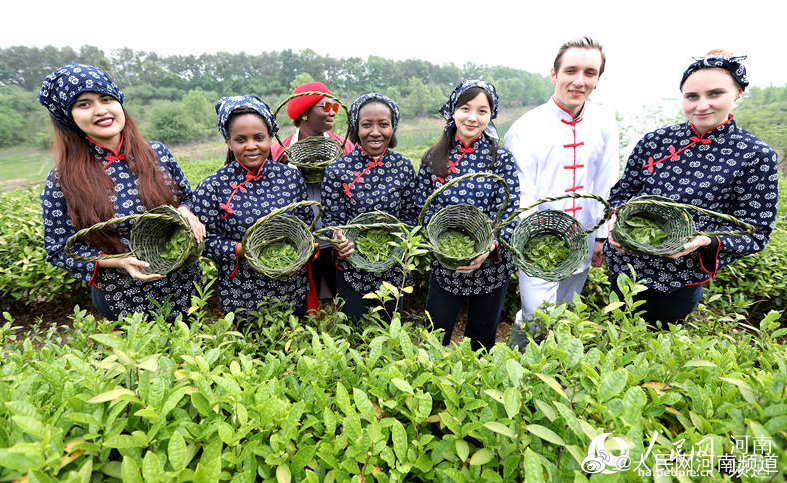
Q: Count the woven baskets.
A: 7